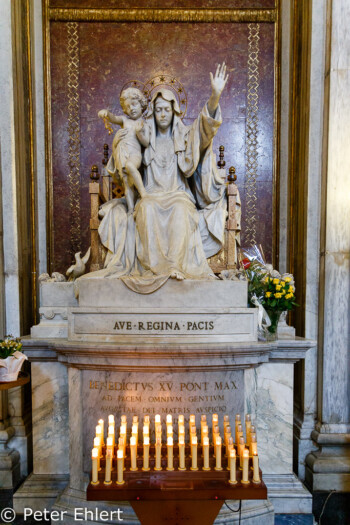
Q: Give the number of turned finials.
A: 4